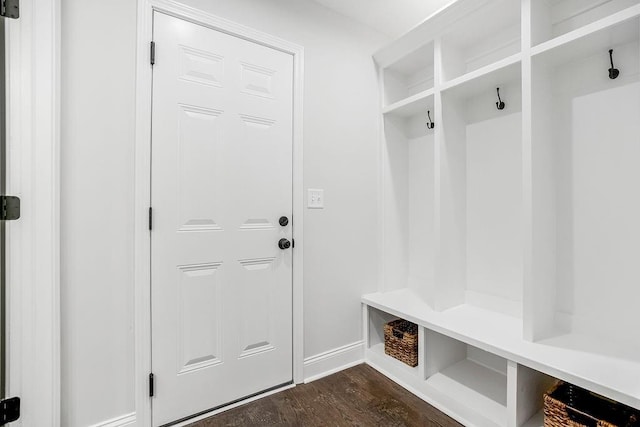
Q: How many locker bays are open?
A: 3